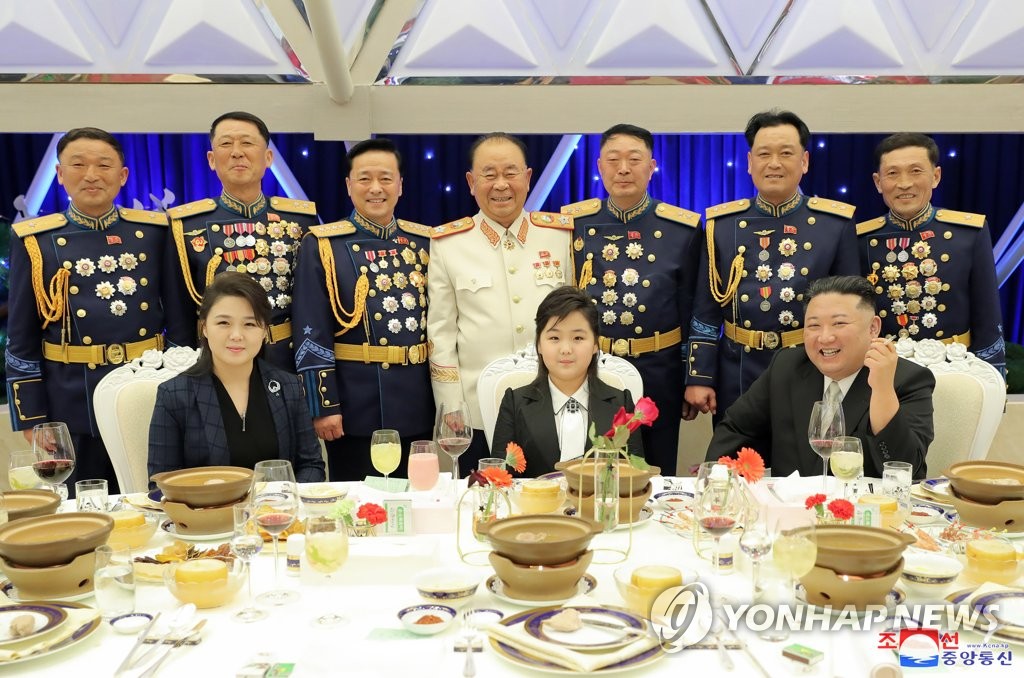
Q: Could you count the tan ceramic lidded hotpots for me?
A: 7